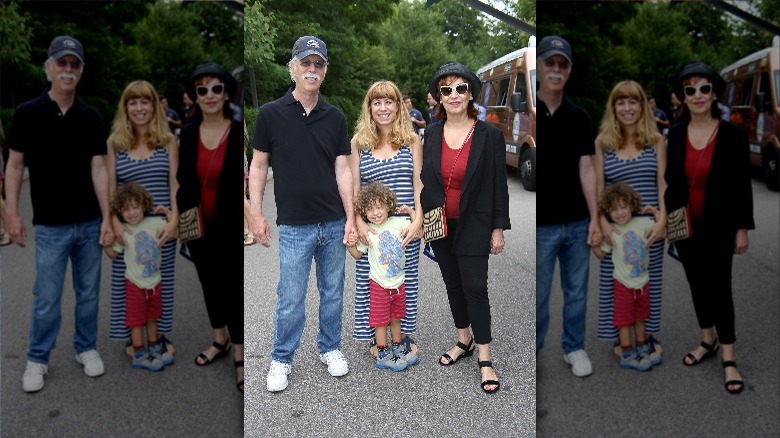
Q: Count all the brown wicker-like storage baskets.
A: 0